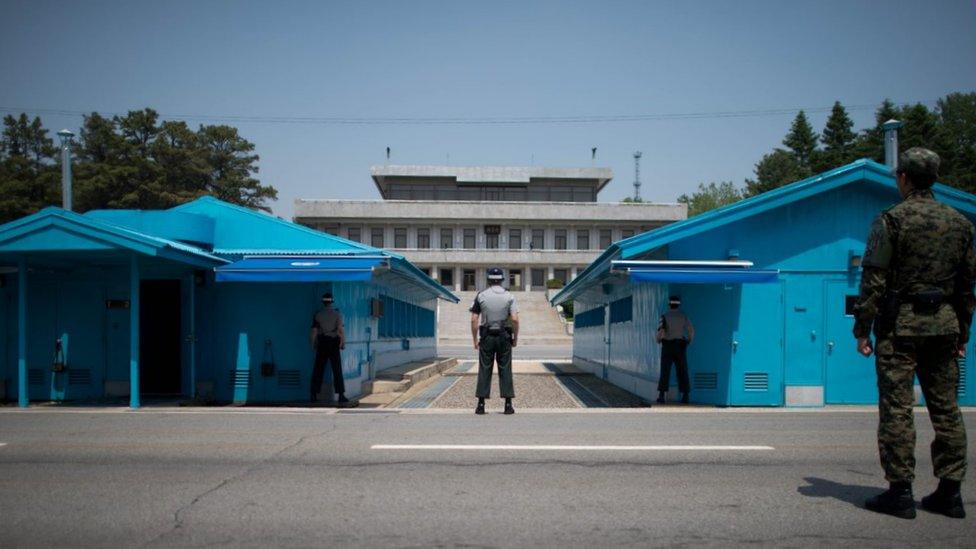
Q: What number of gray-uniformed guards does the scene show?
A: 3